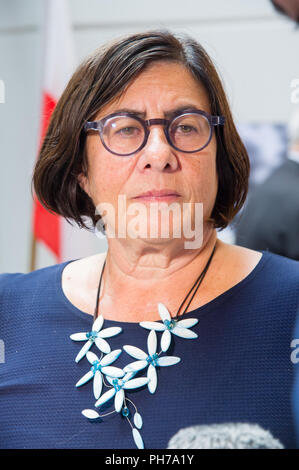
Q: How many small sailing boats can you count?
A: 0